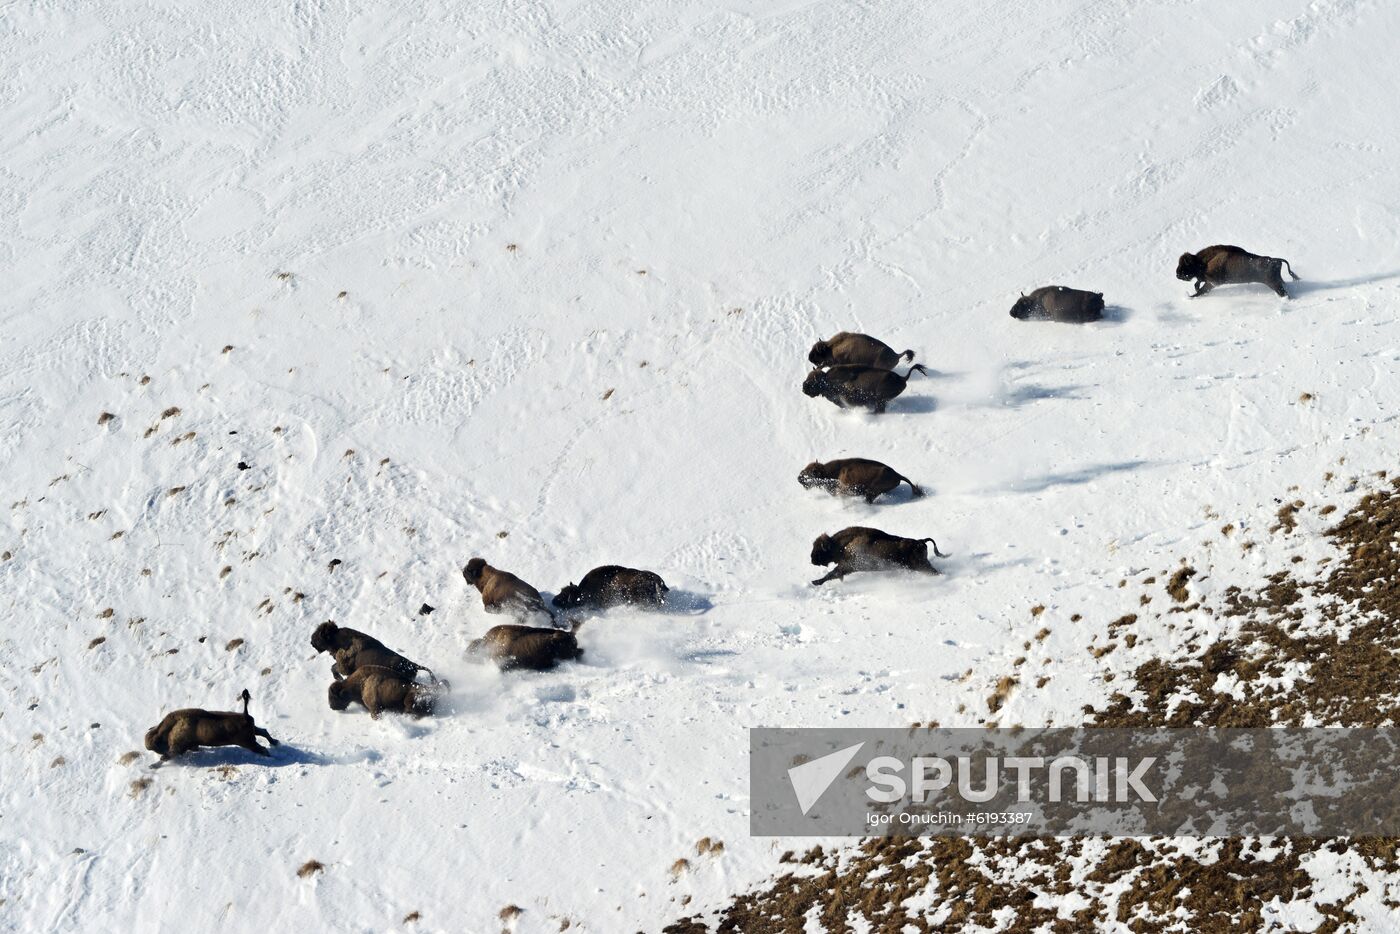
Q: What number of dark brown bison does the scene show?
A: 12